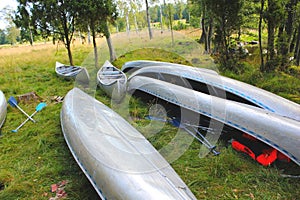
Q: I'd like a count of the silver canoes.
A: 7